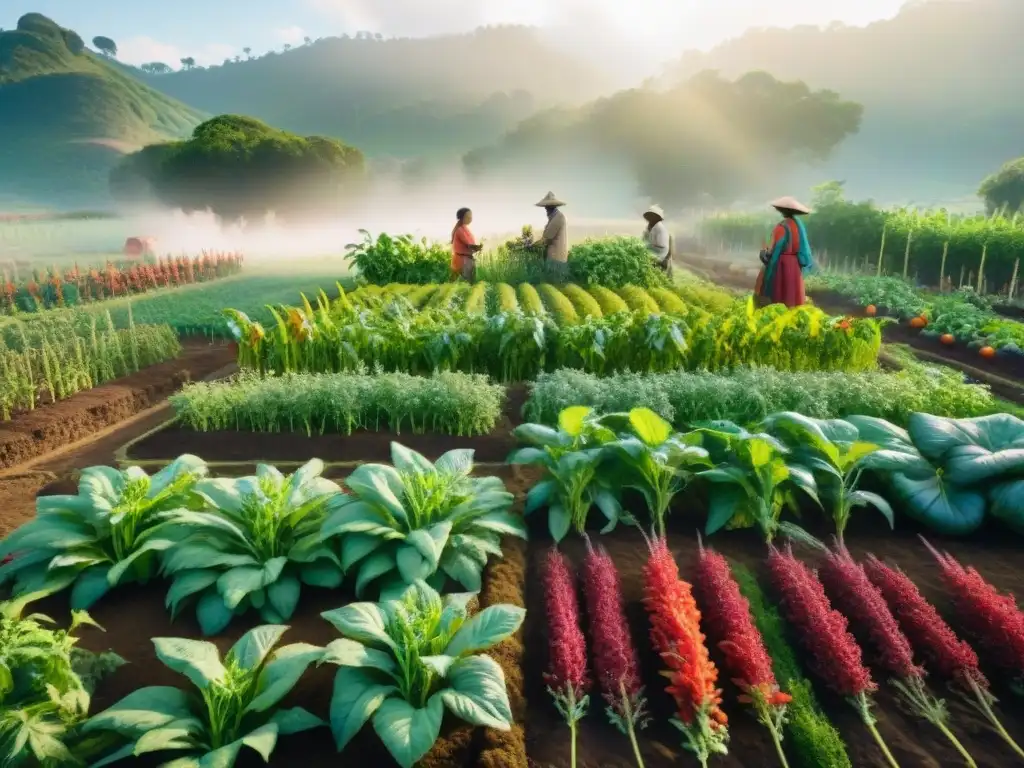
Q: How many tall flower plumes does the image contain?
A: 8